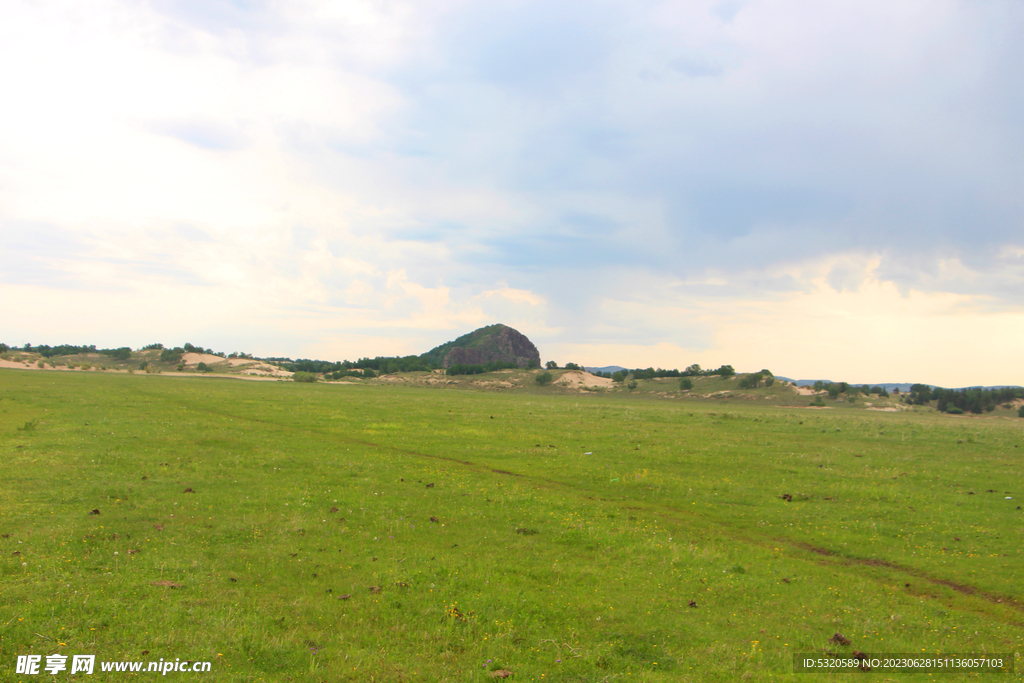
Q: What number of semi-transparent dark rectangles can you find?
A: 1